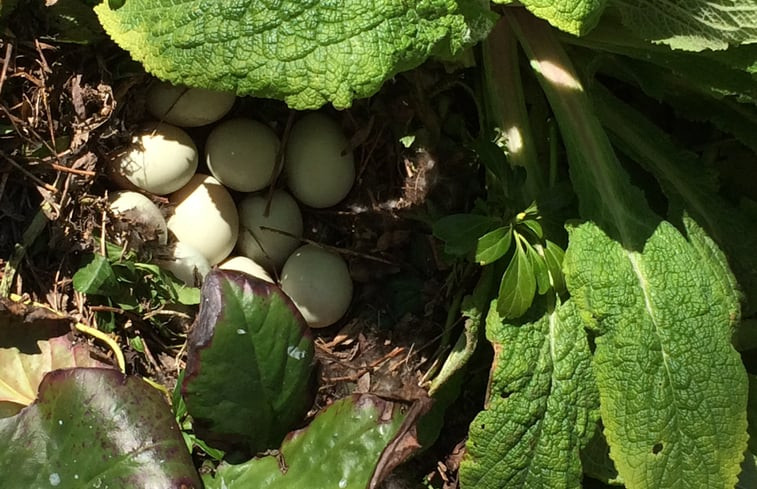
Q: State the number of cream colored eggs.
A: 10